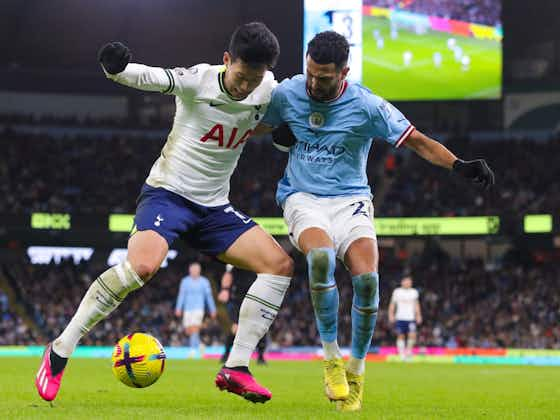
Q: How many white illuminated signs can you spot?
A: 2